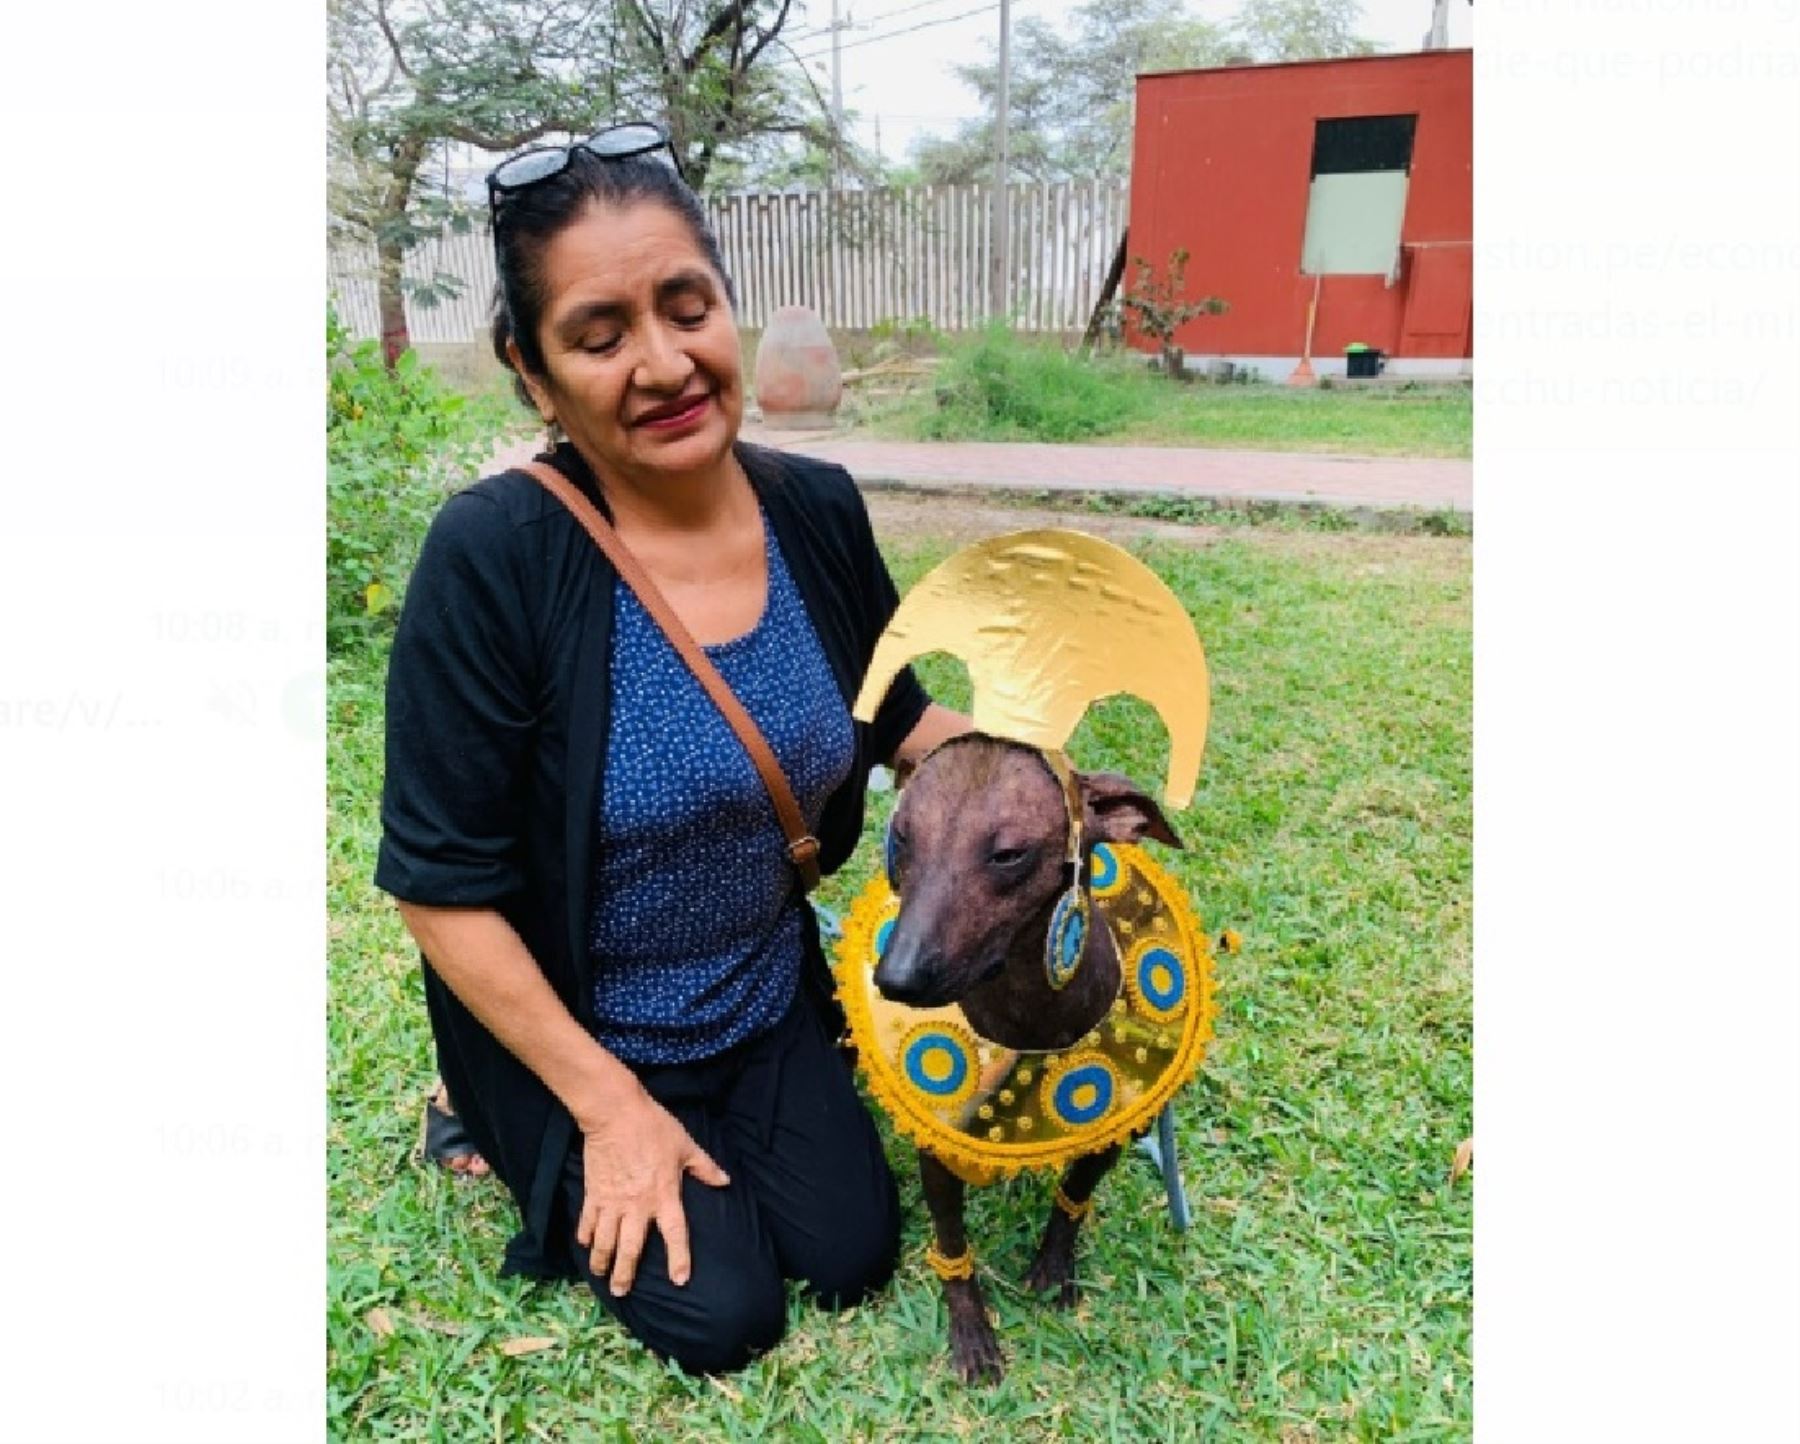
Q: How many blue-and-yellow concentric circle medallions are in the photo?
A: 5